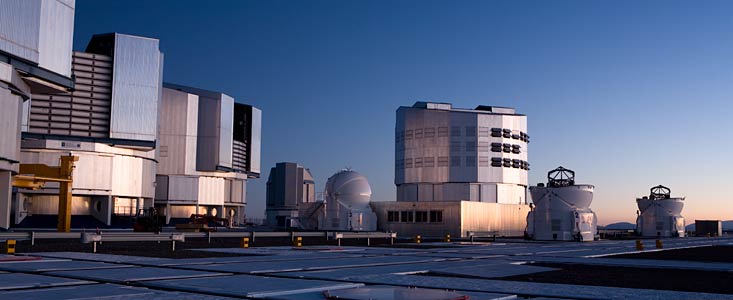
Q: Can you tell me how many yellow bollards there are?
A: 7